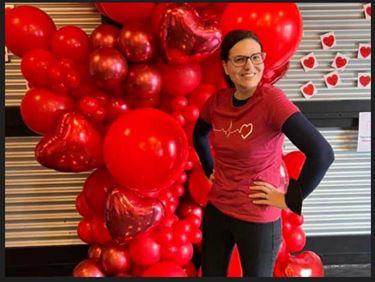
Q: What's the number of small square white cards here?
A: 8